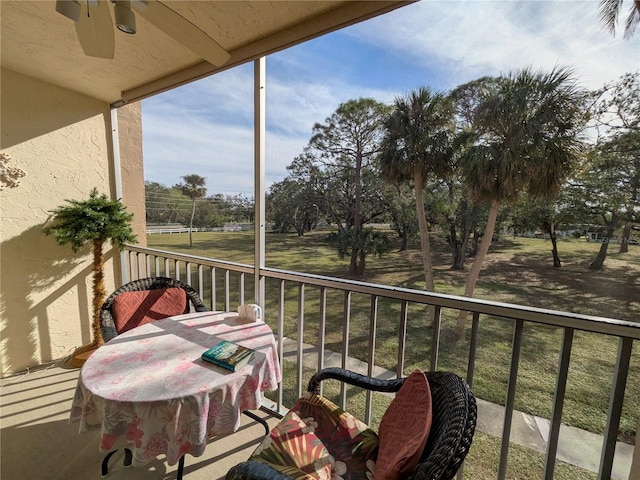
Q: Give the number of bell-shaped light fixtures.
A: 2